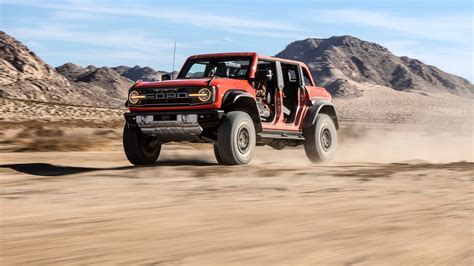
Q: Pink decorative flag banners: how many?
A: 0